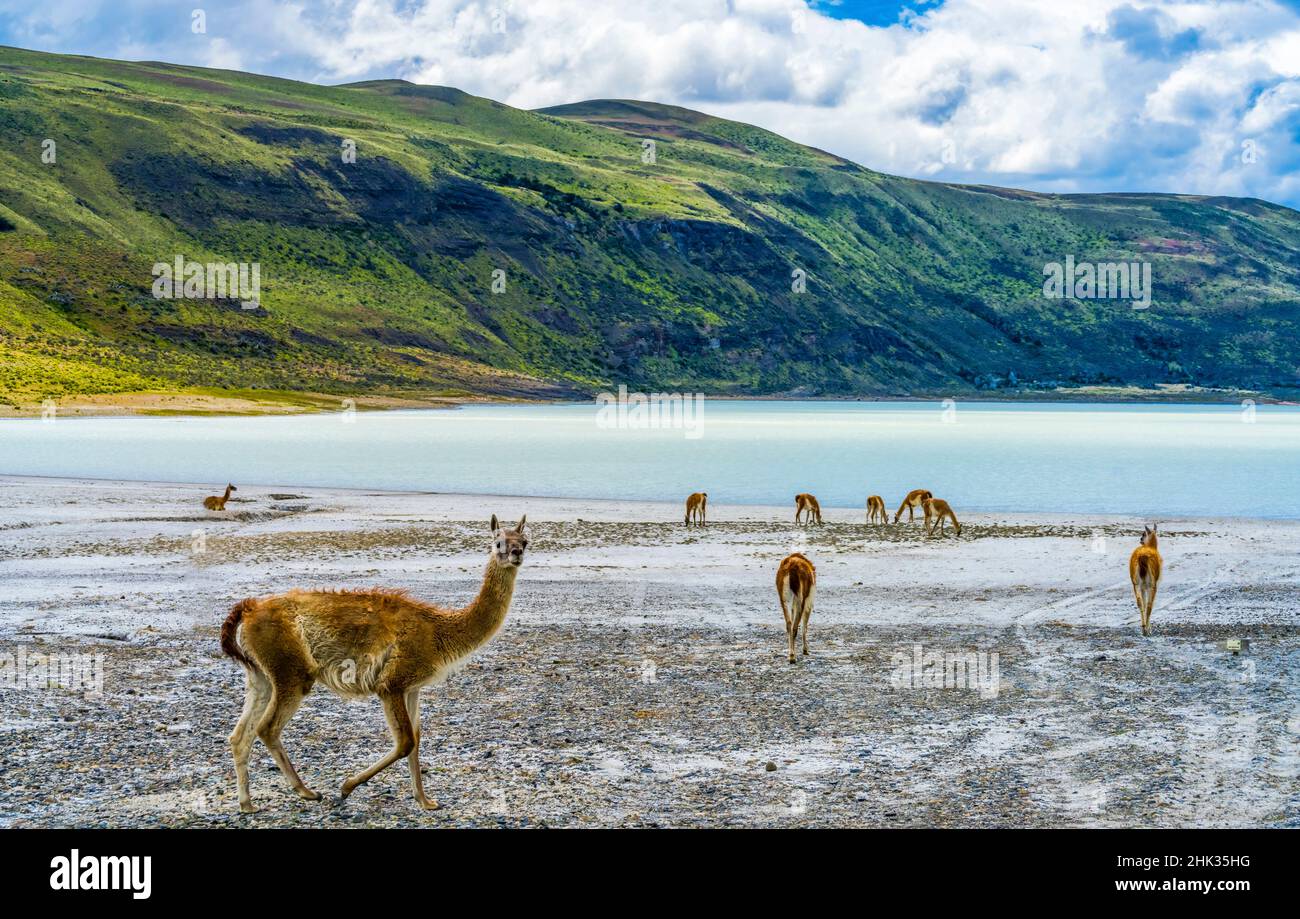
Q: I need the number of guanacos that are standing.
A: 8